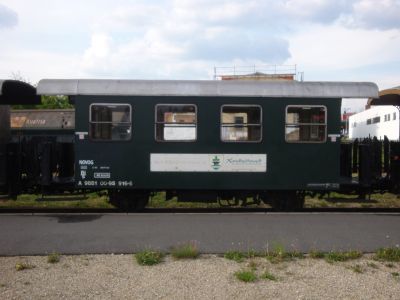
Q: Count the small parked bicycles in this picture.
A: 0